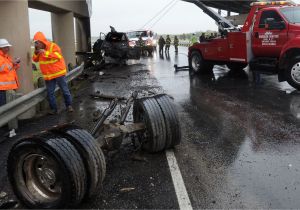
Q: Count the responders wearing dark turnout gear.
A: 4